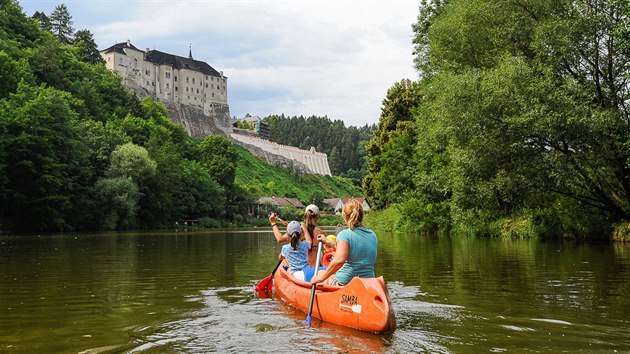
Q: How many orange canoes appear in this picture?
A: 1